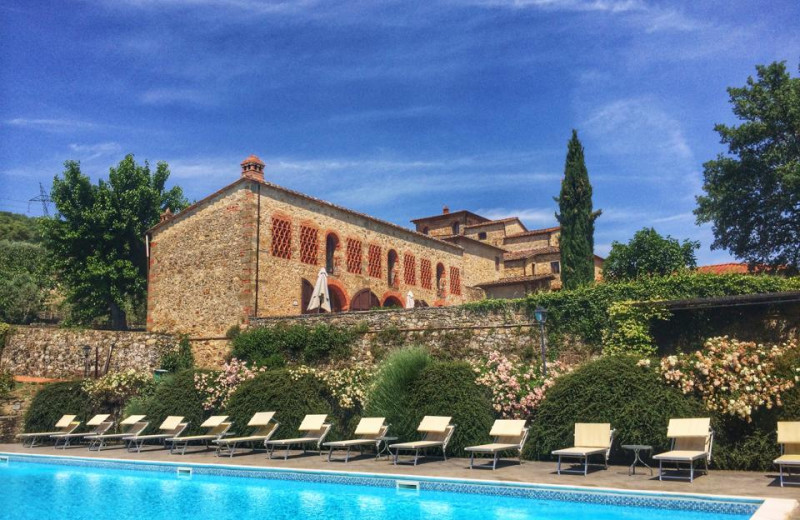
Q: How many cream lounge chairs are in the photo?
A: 13